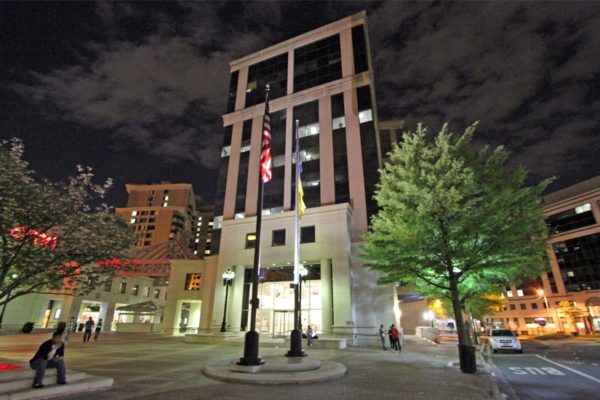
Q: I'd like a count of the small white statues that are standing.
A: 0